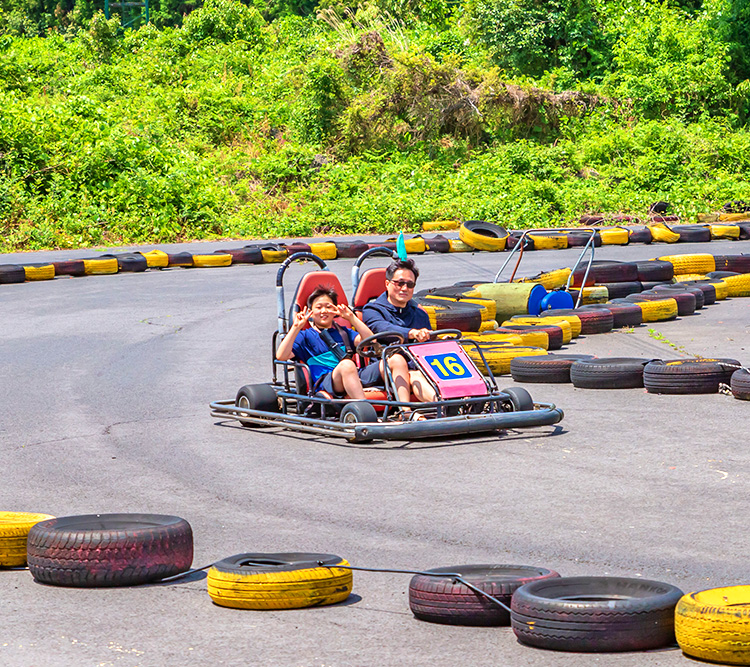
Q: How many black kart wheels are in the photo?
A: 3